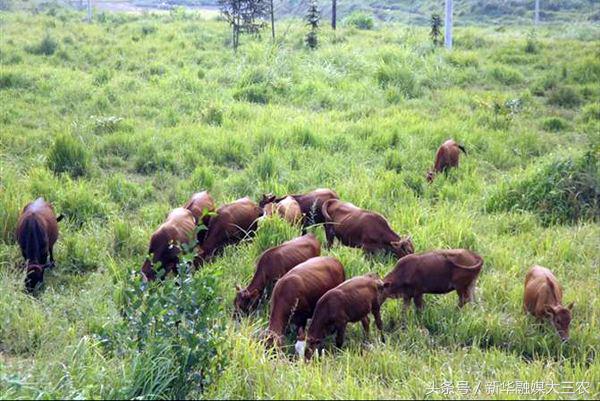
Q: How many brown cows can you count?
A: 13